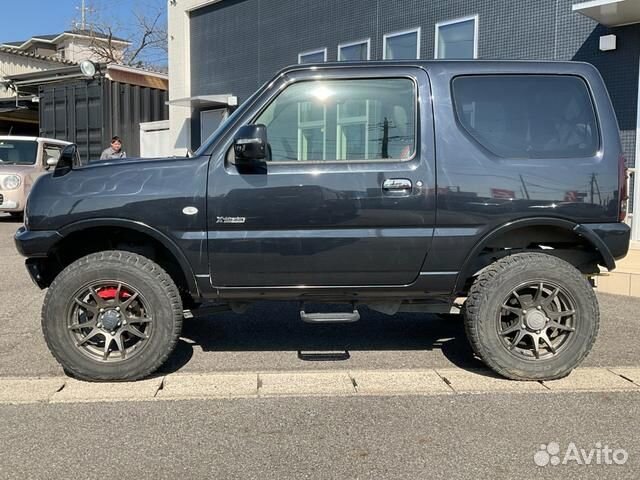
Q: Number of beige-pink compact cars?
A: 1